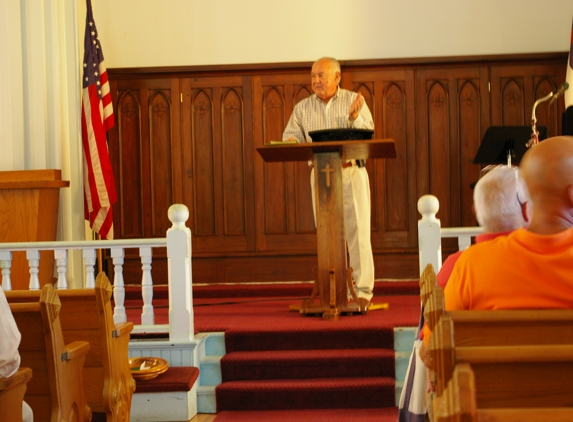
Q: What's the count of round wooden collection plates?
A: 2